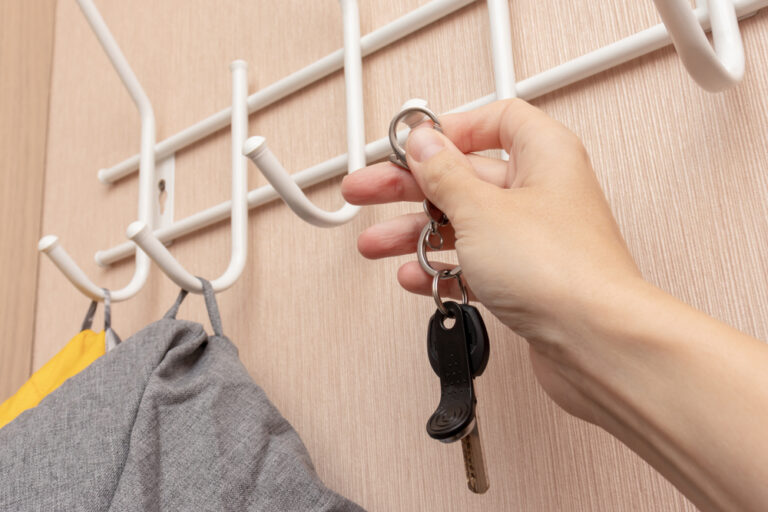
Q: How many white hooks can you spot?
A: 5